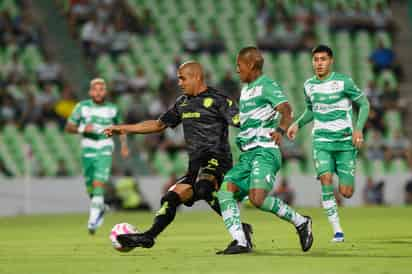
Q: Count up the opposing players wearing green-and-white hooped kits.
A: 3